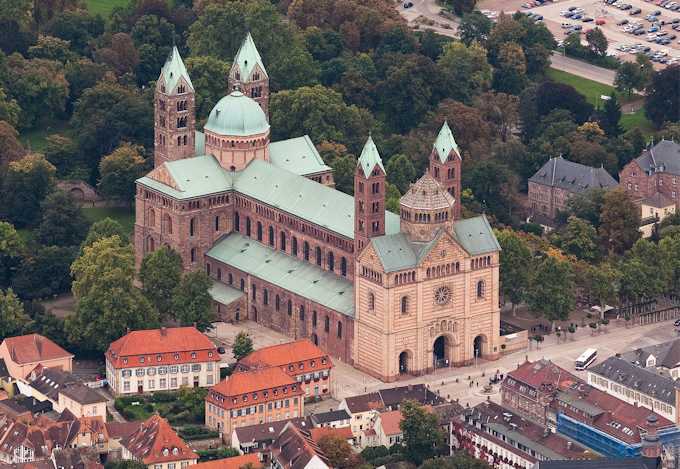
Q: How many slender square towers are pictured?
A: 4